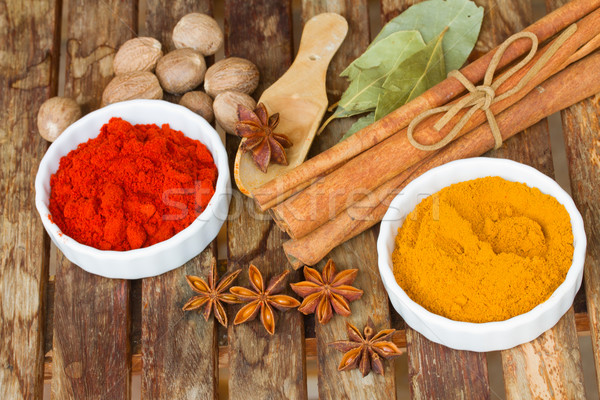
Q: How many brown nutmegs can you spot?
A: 8